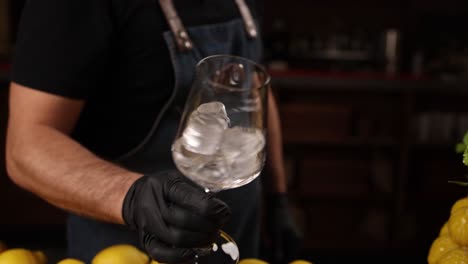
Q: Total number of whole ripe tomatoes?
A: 0